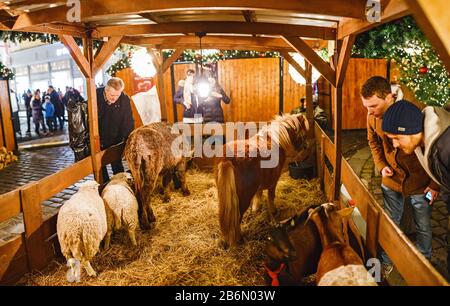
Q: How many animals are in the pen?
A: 6